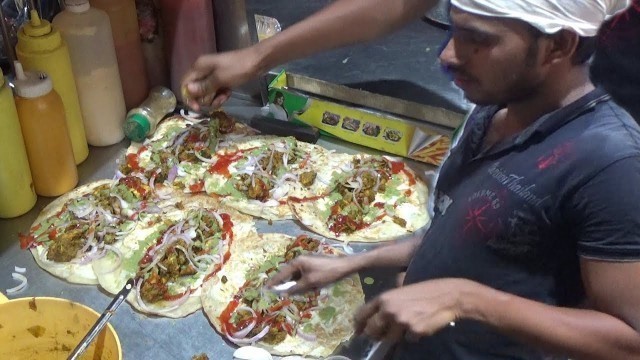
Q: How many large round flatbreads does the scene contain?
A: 6